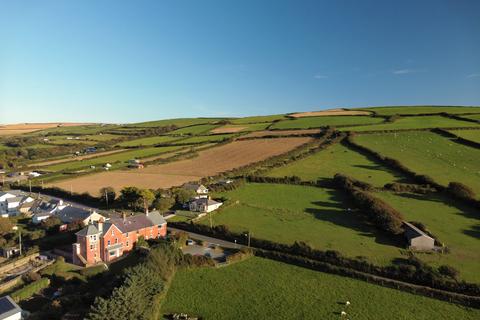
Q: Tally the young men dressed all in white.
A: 0